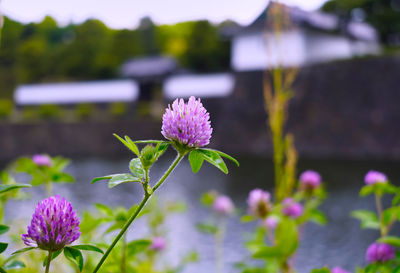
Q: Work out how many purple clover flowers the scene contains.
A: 12